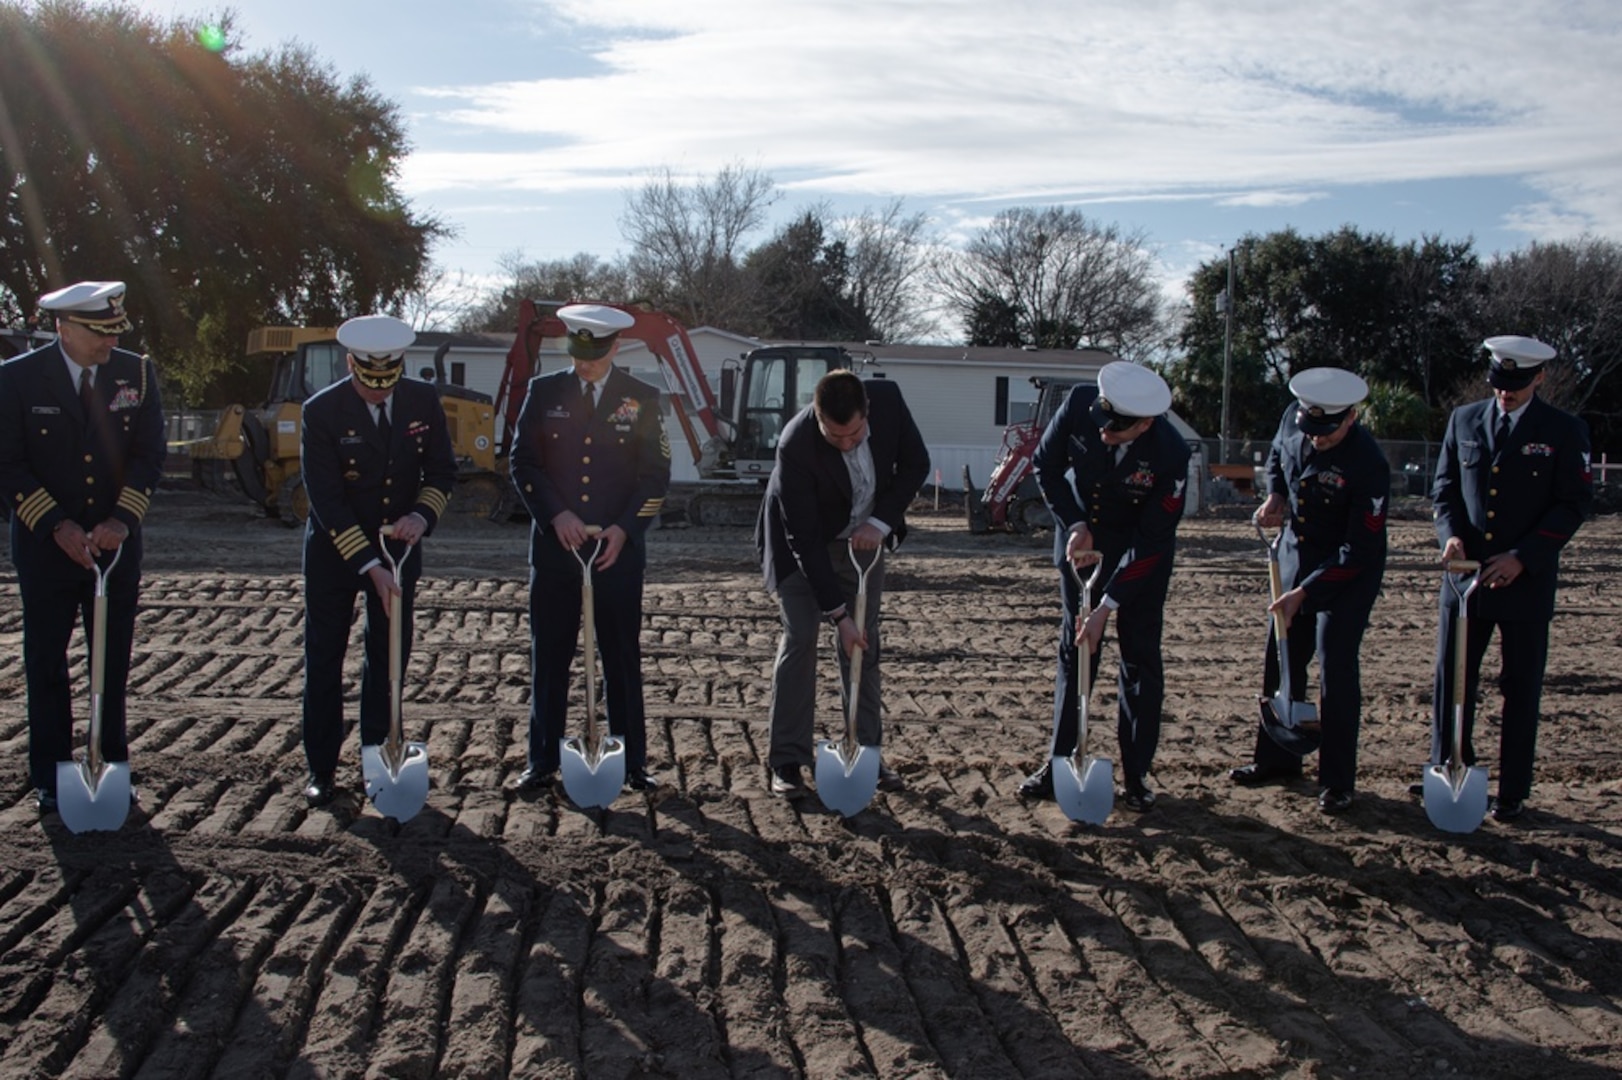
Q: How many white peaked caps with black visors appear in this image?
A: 6